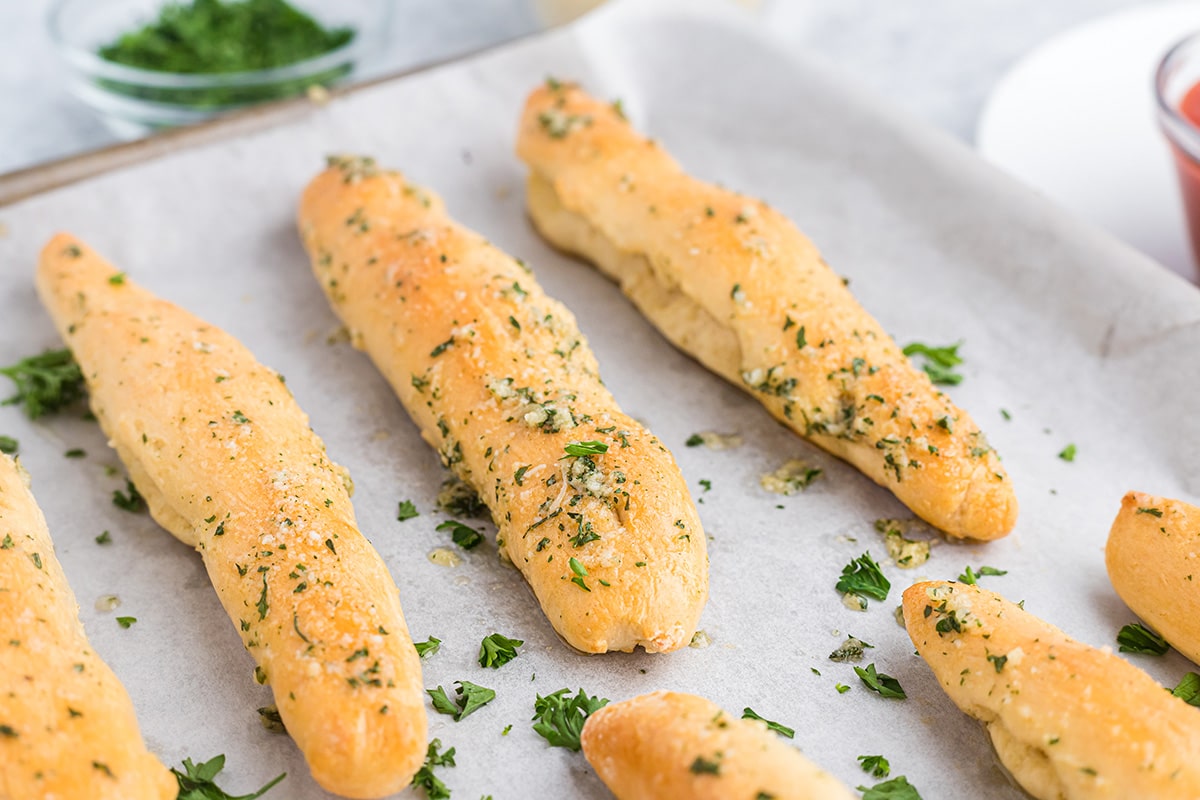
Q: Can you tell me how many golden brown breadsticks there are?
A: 7